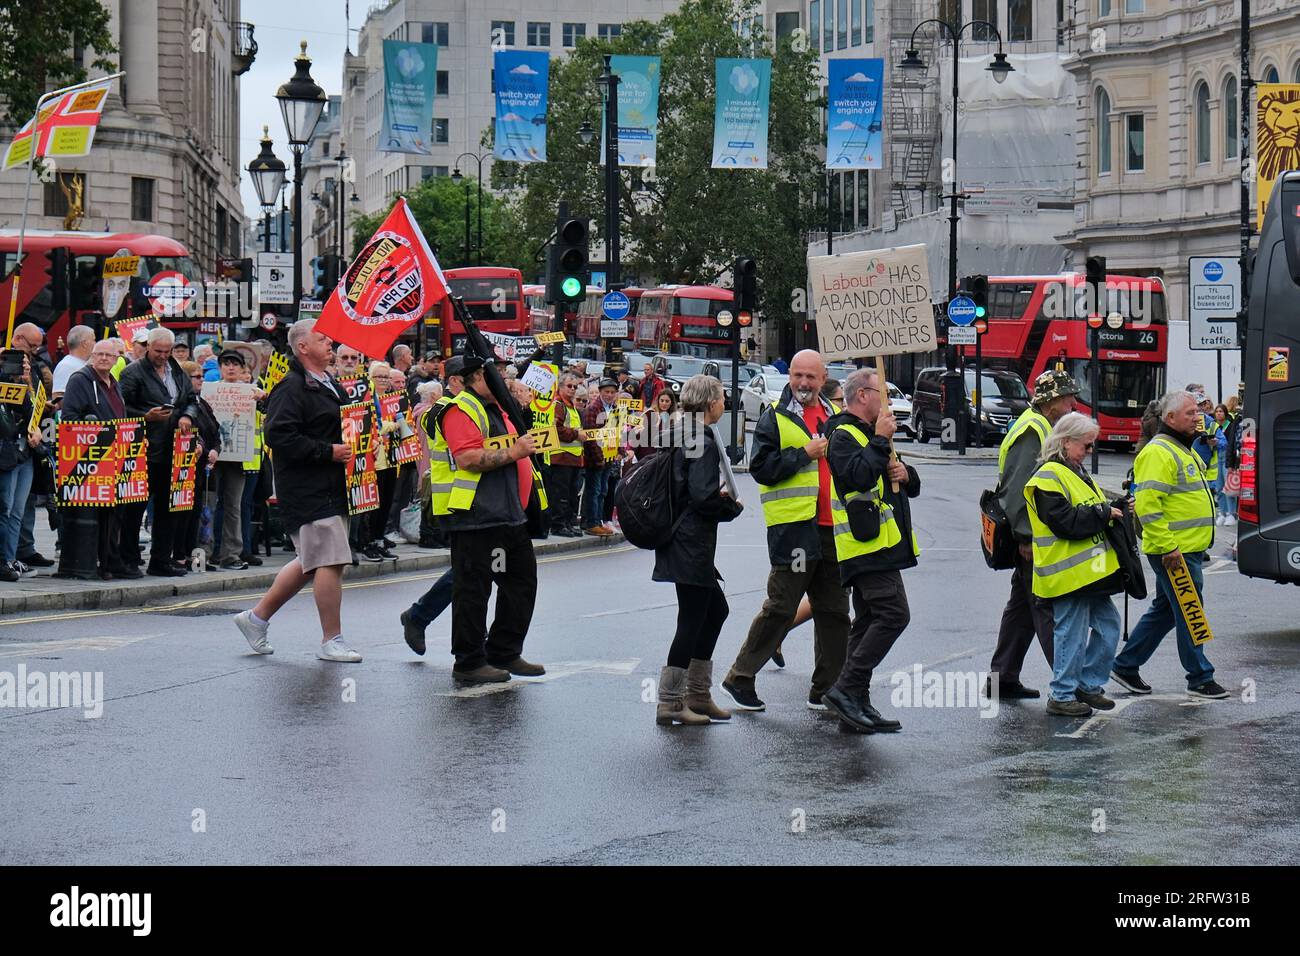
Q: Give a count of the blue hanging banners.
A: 5